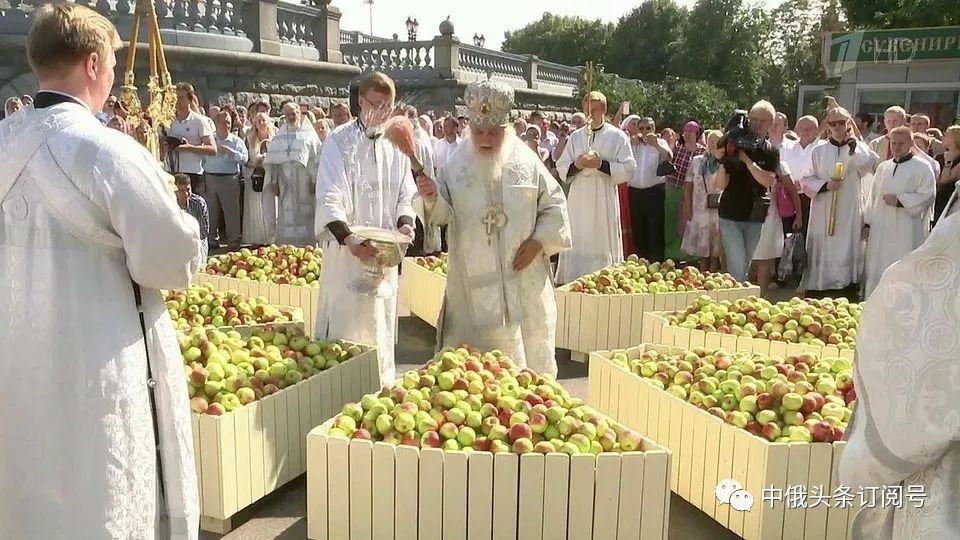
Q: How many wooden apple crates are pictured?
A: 8